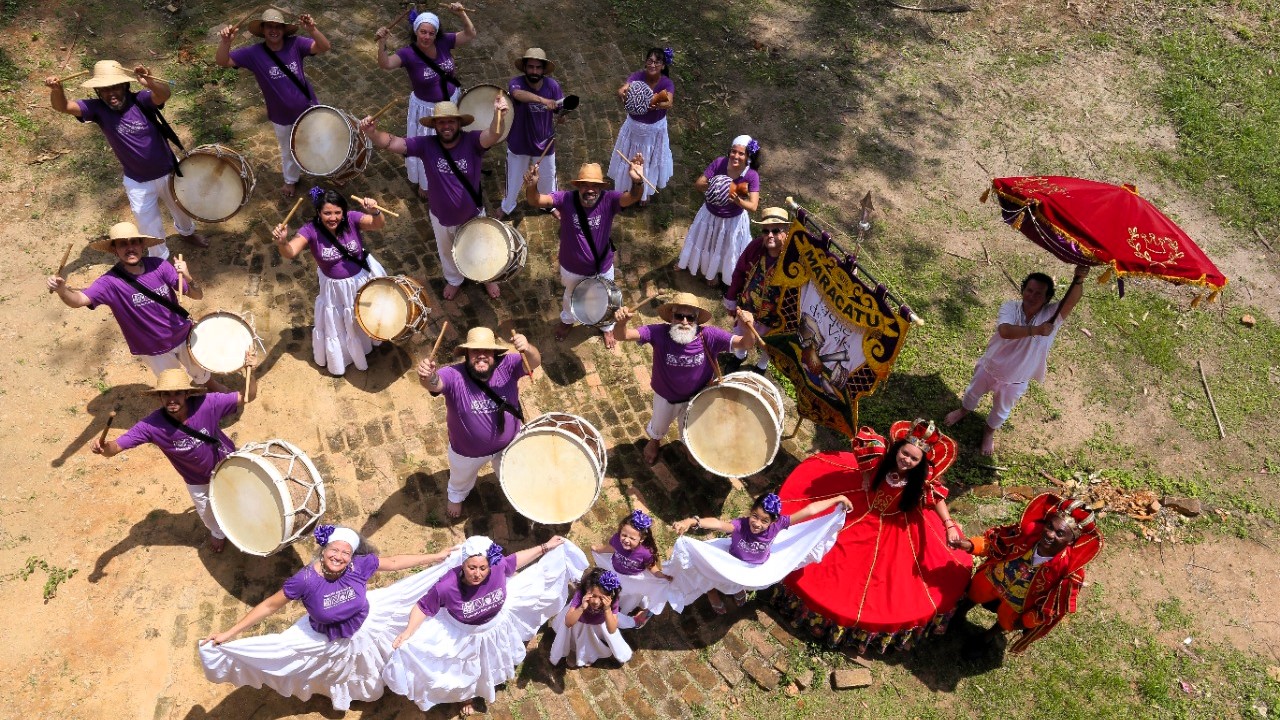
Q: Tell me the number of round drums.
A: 10